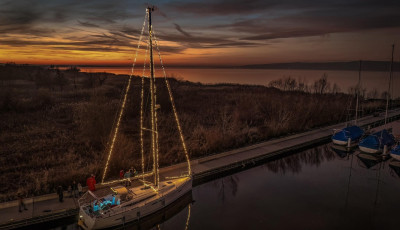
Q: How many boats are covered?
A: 3